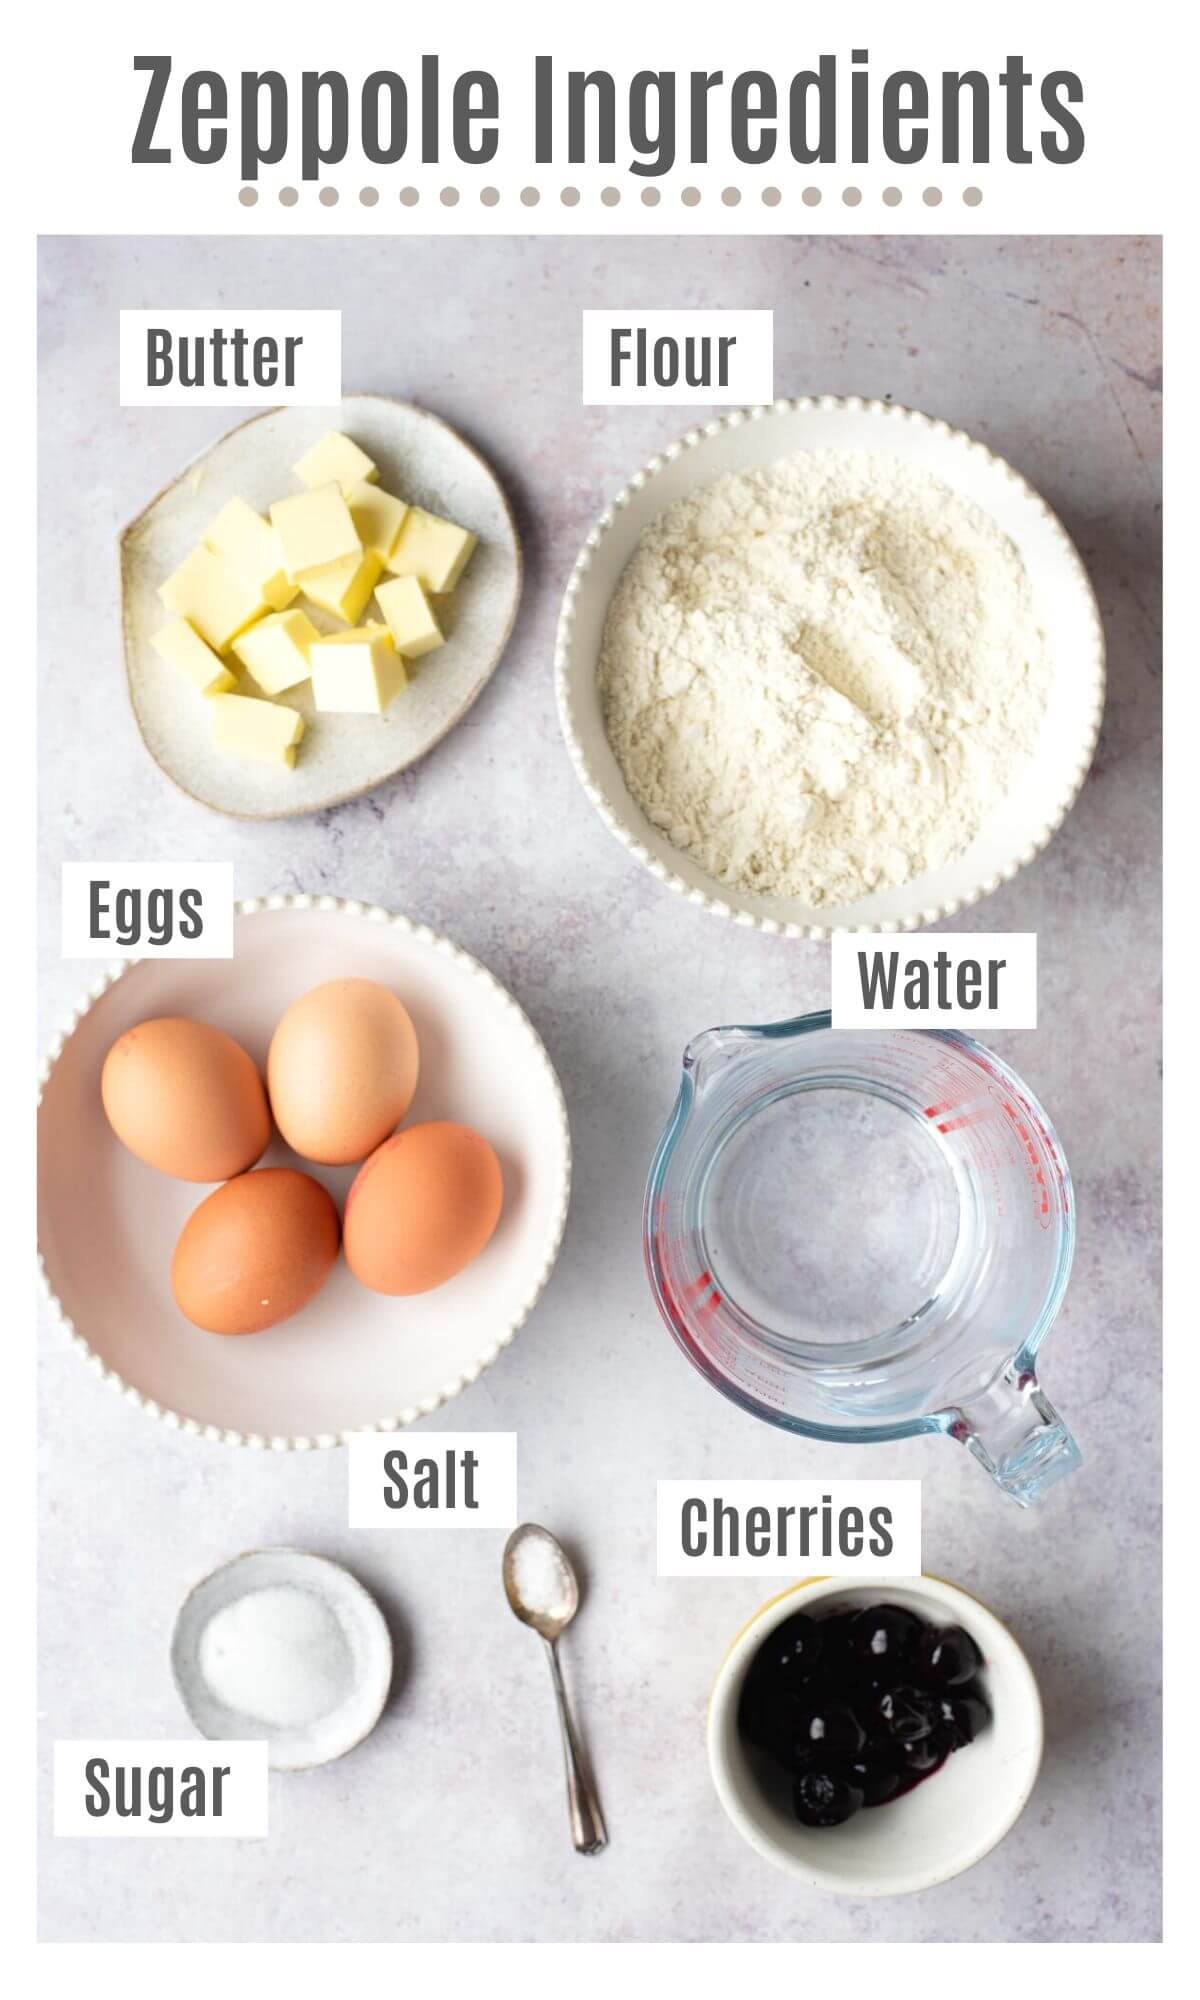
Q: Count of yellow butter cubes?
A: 12